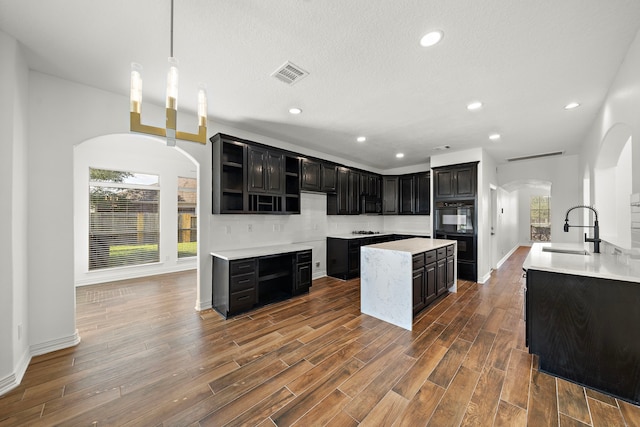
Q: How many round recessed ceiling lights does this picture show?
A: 7